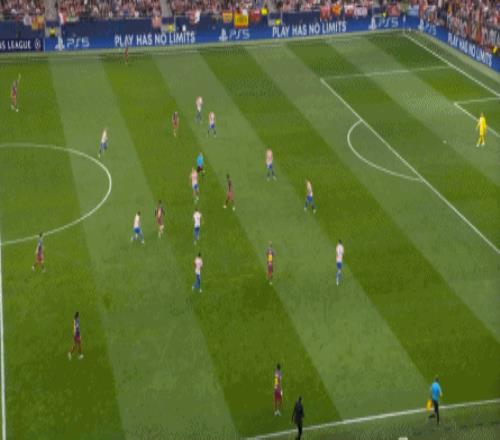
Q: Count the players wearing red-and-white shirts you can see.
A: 10